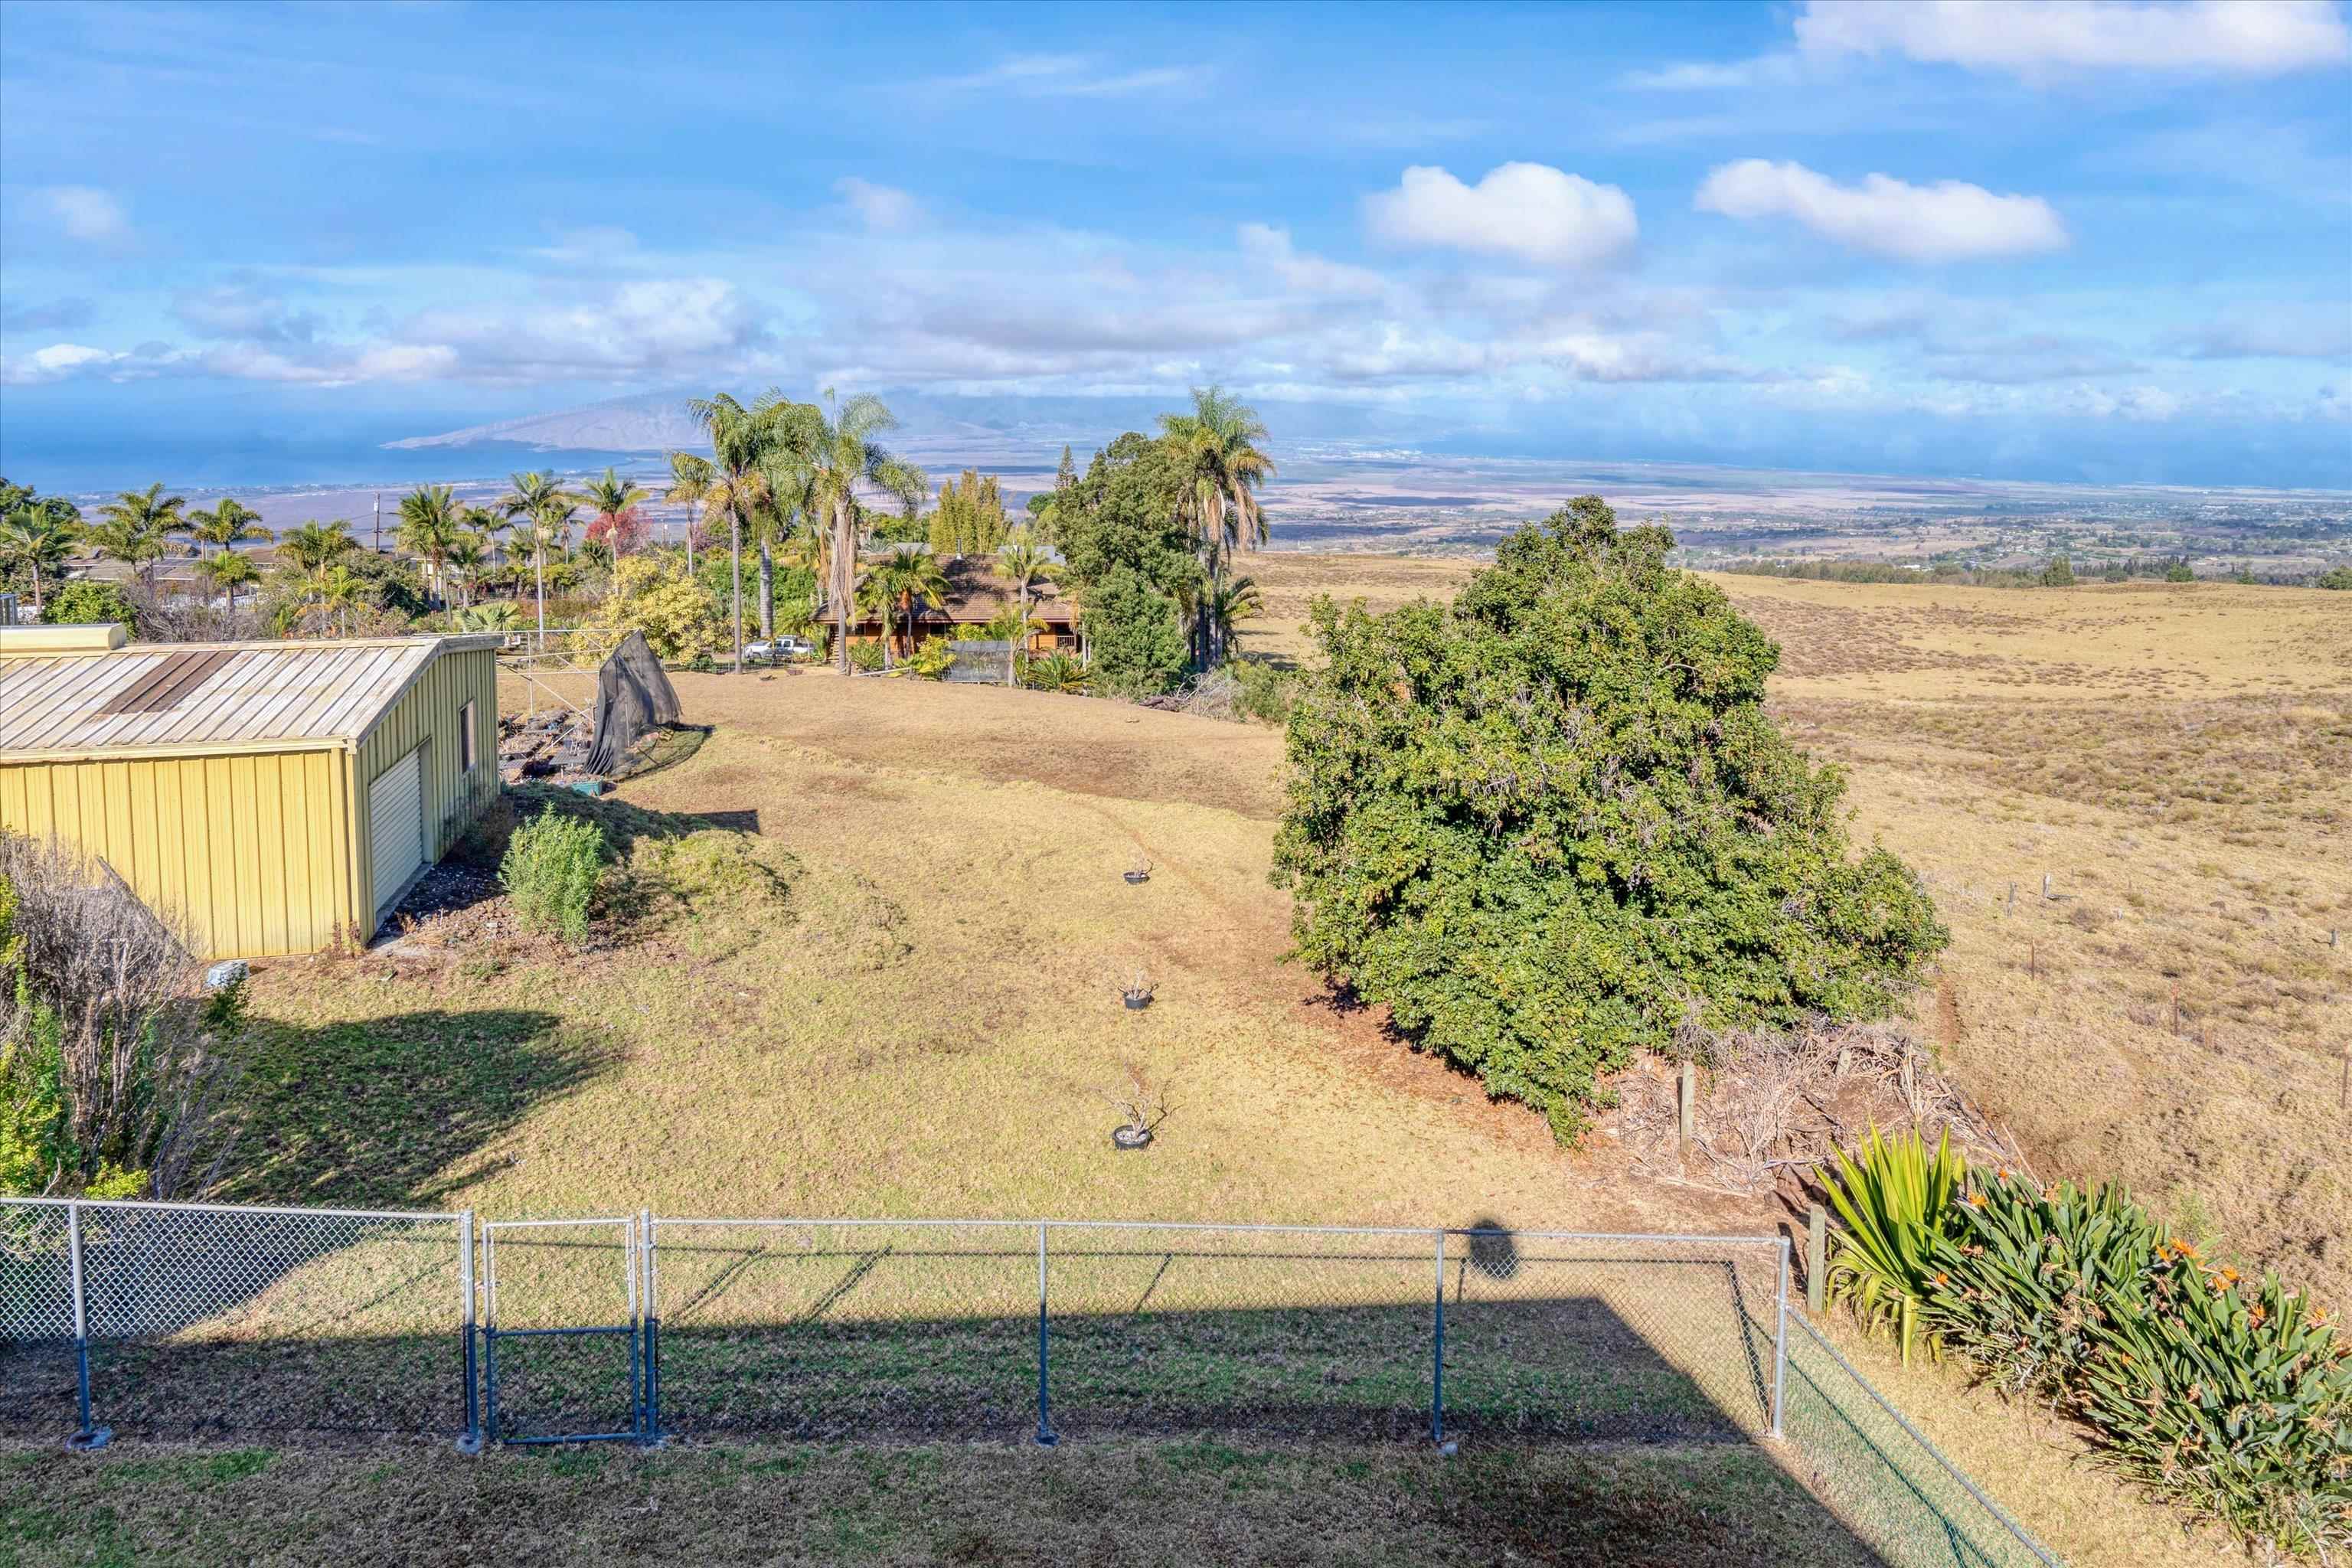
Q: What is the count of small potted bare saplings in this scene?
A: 3